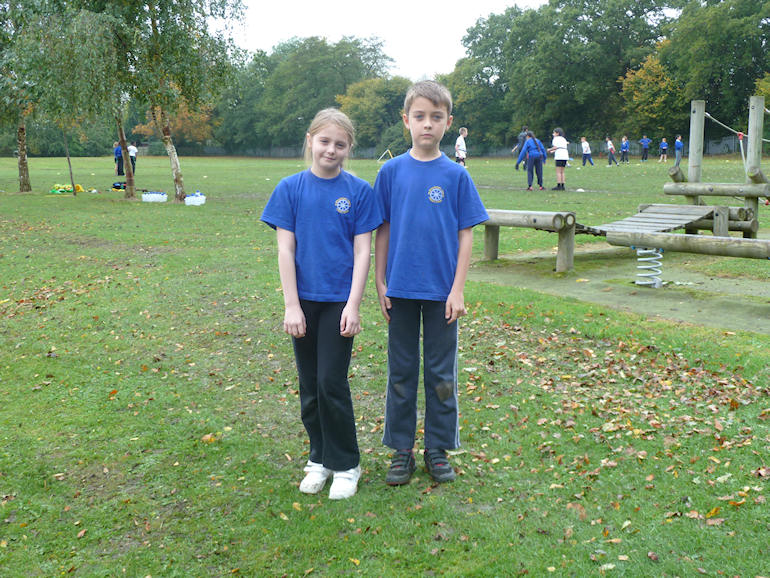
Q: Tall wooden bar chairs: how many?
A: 0